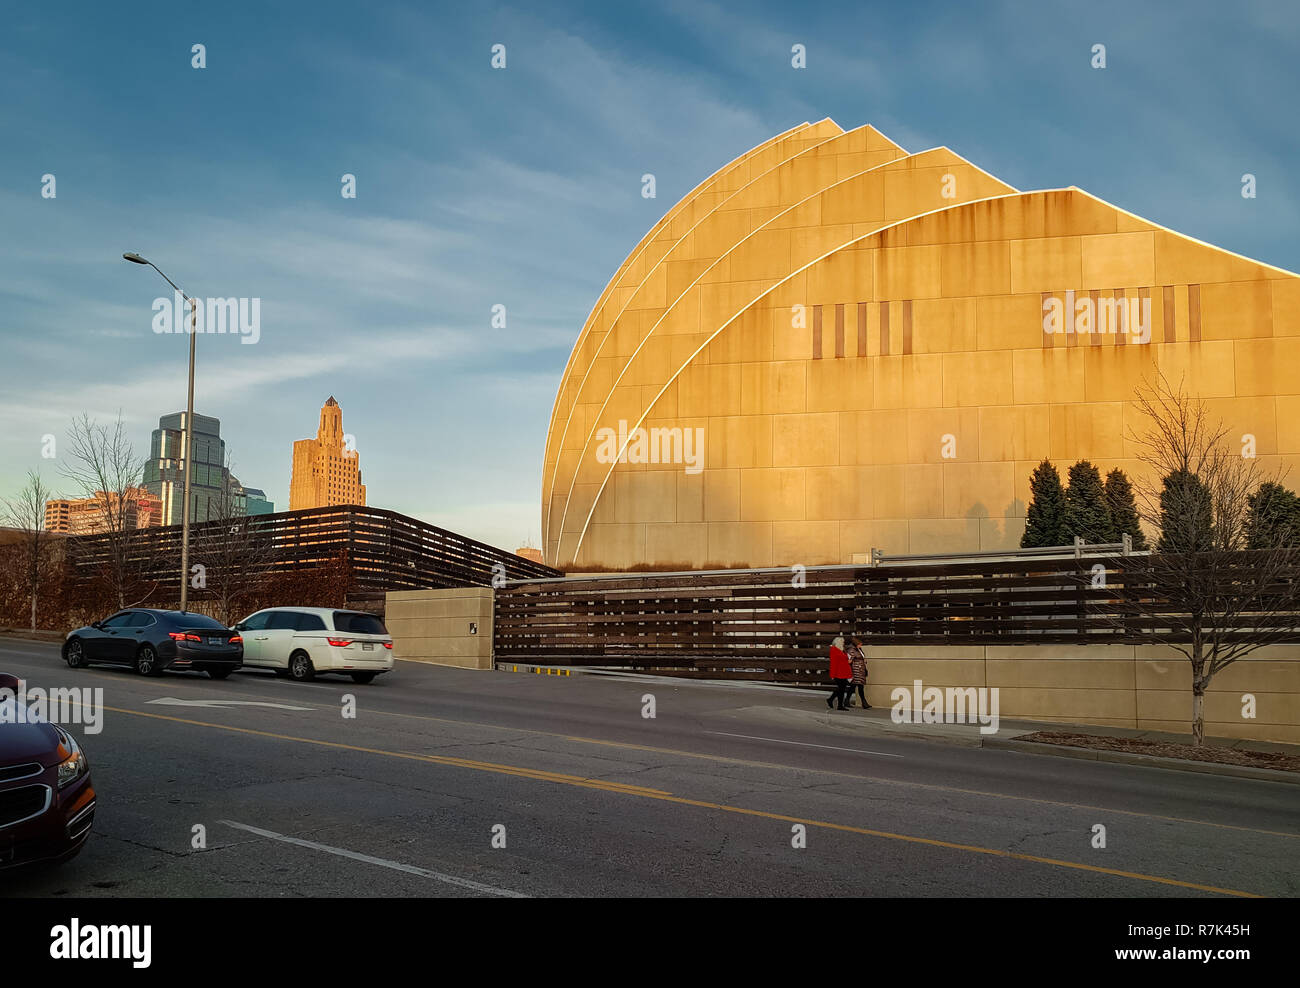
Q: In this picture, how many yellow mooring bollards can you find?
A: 5